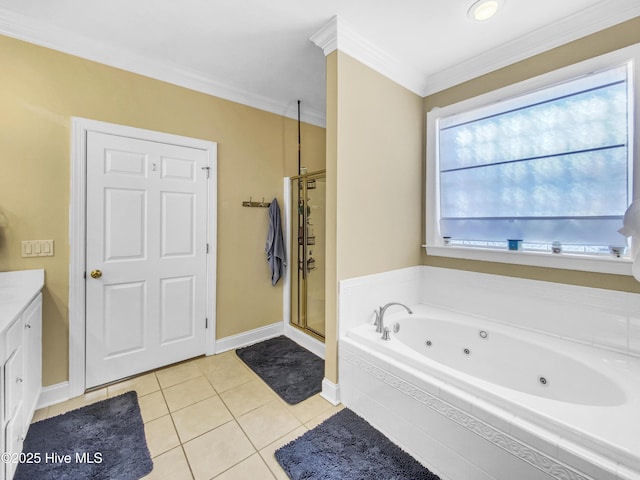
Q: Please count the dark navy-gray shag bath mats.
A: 3